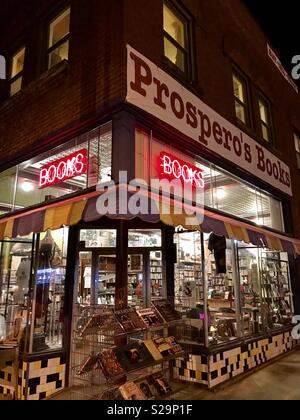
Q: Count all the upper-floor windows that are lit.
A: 6